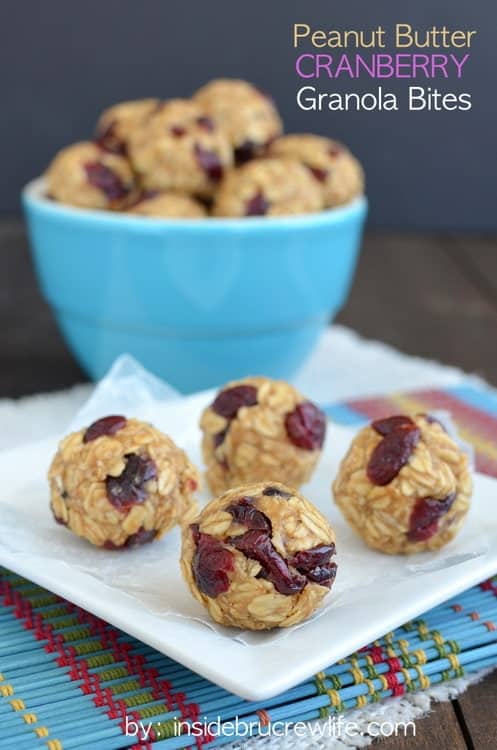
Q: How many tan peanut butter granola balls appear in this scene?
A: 11